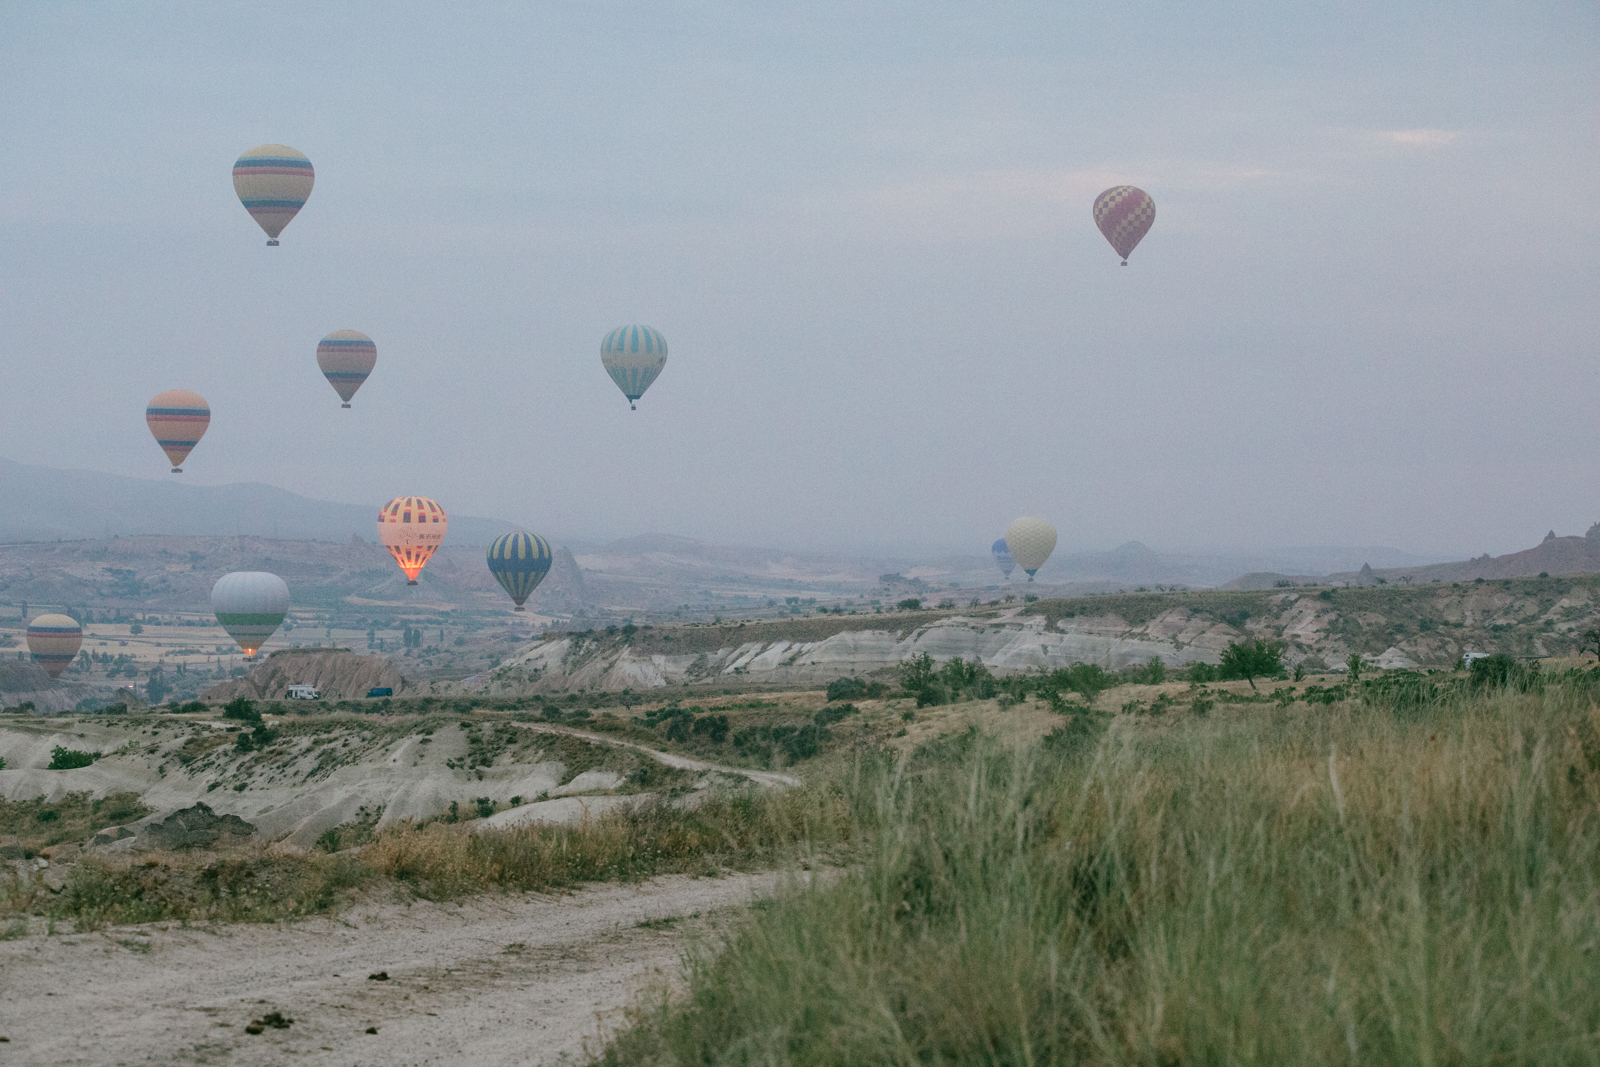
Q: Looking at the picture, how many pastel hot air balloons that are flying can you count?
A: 11